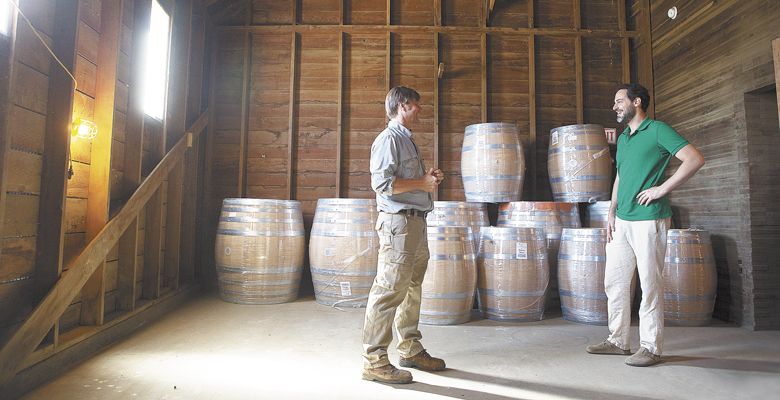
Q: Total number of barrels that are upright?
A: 11